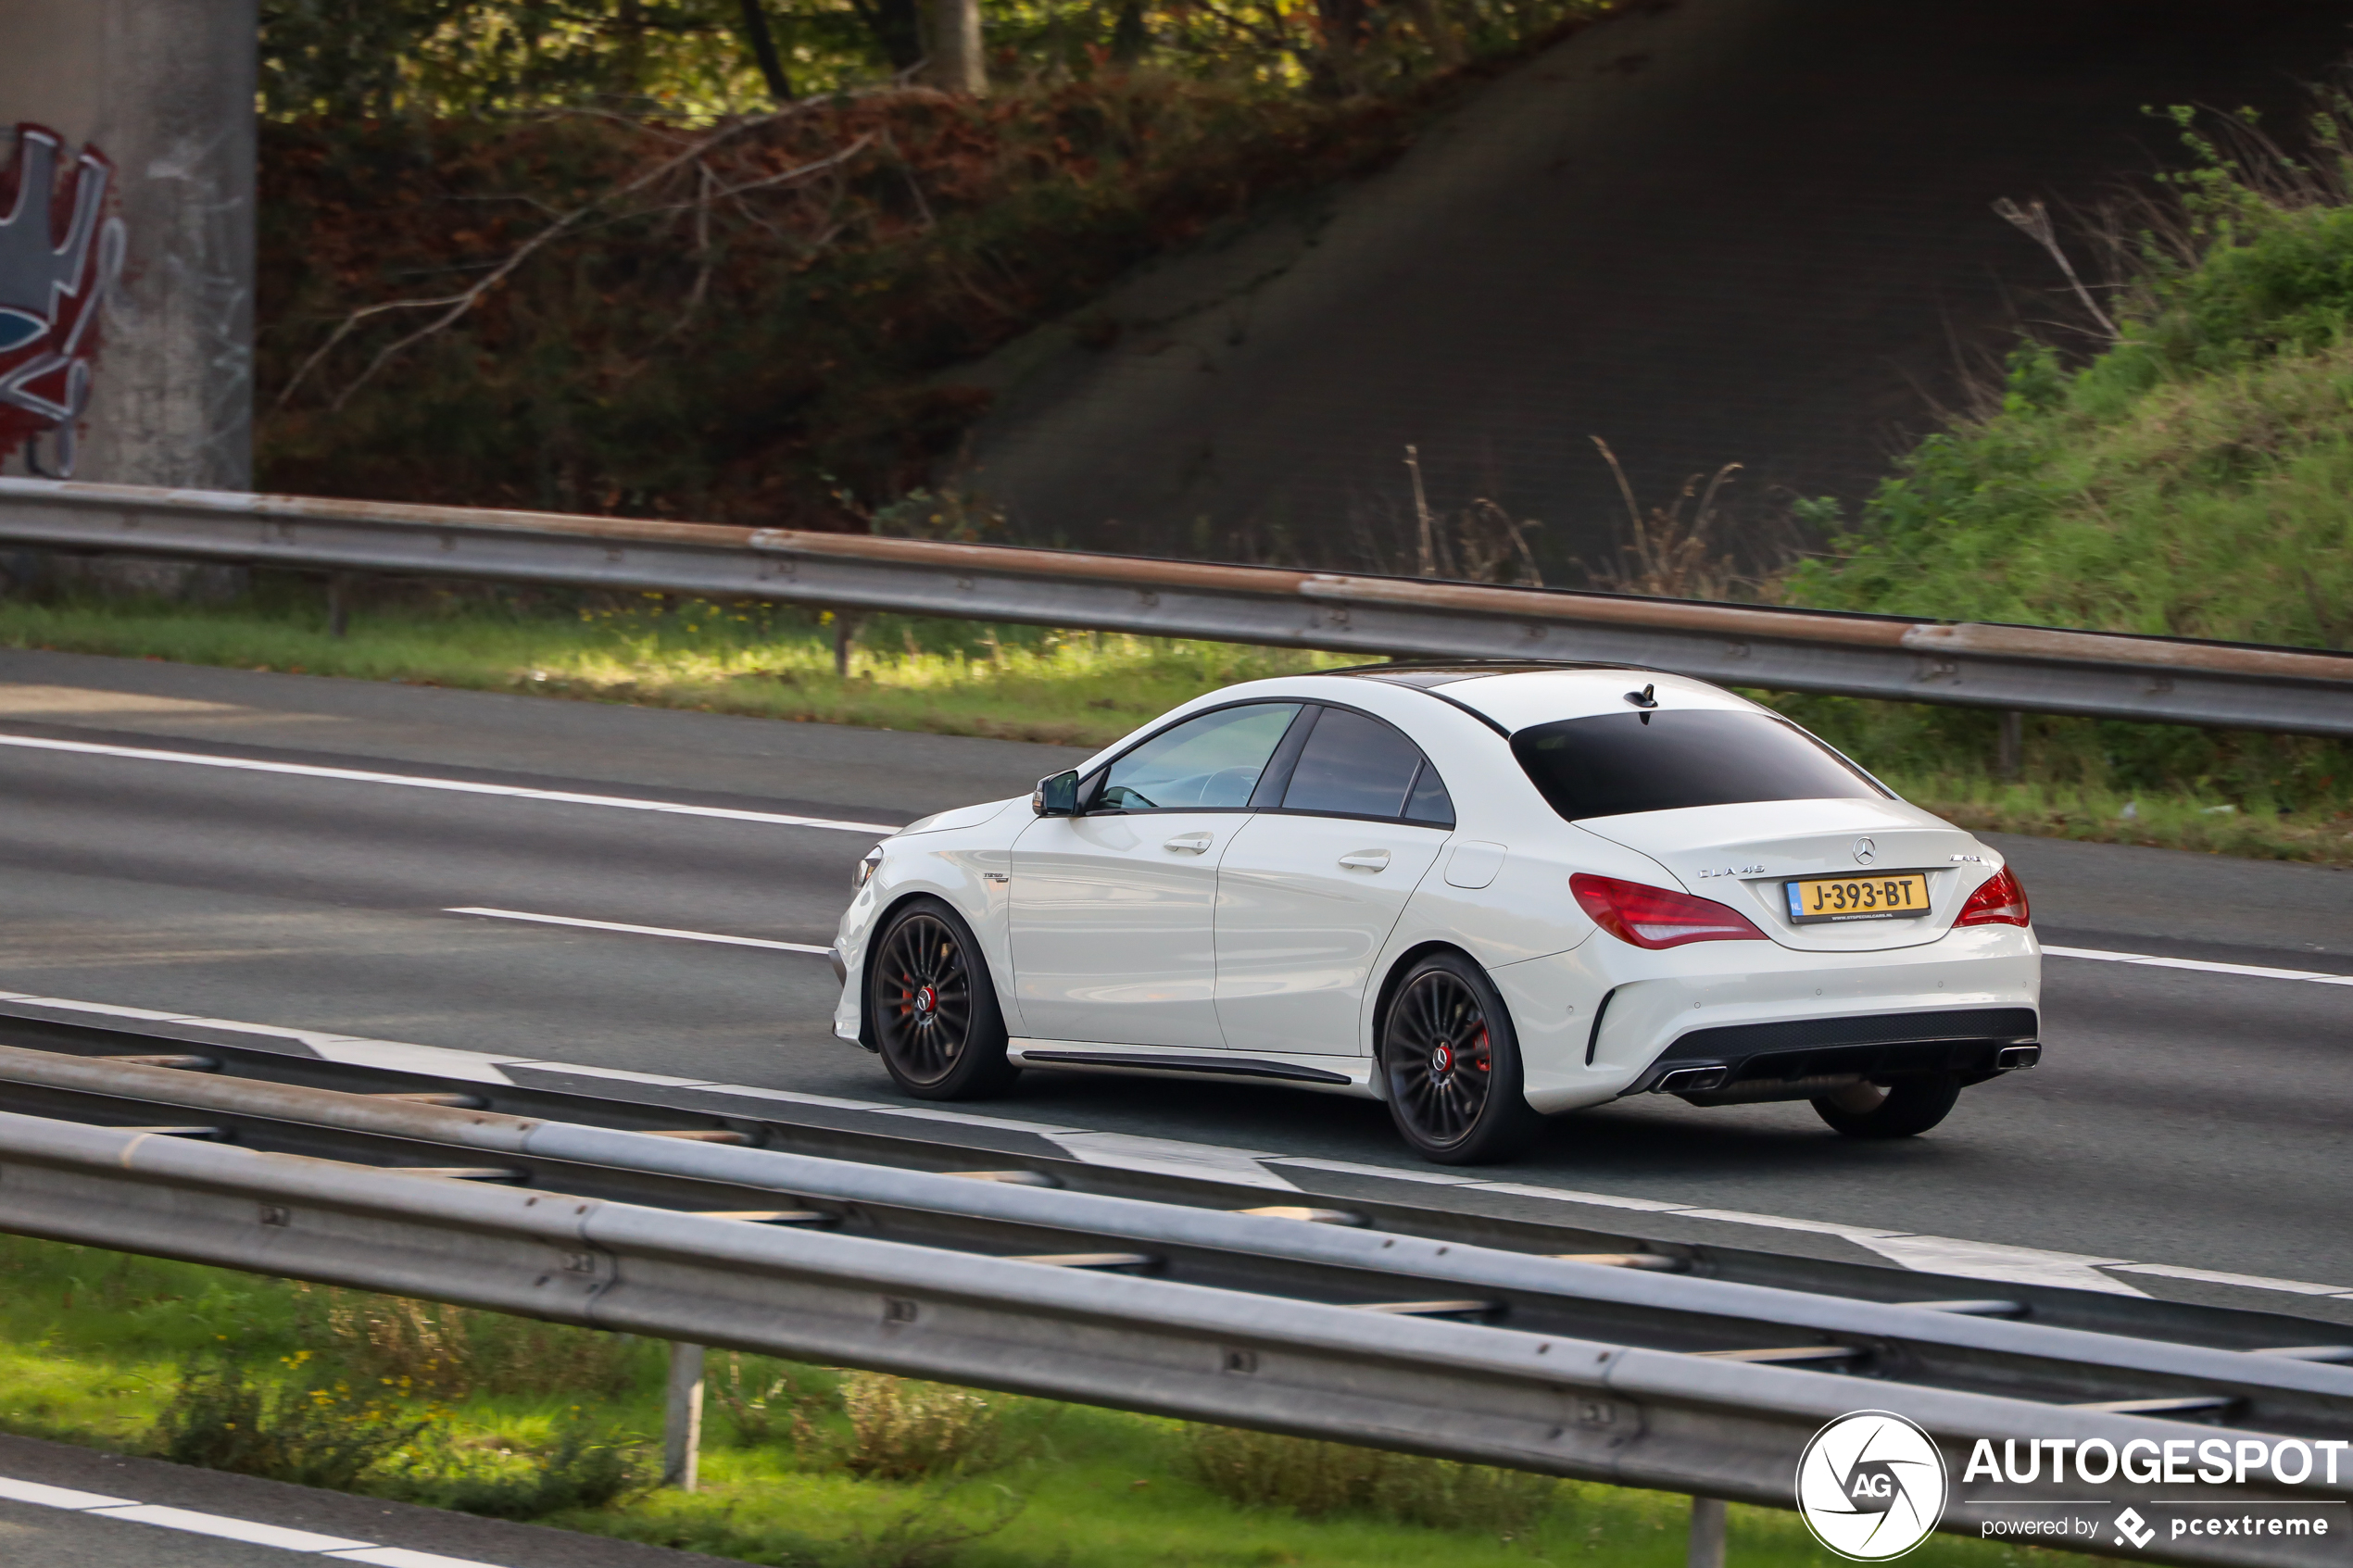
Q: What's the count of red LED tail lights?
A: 2